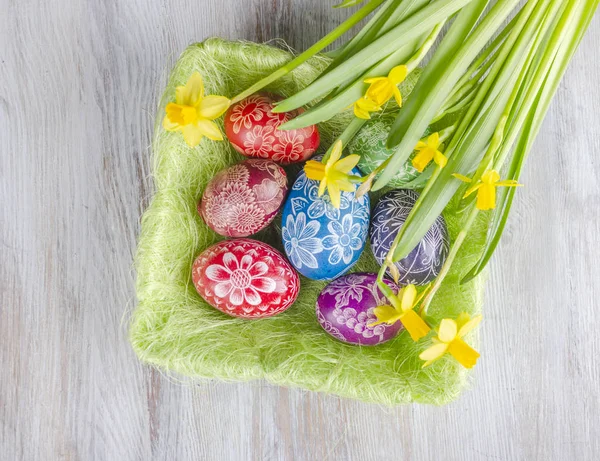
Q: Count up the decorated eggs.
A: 7